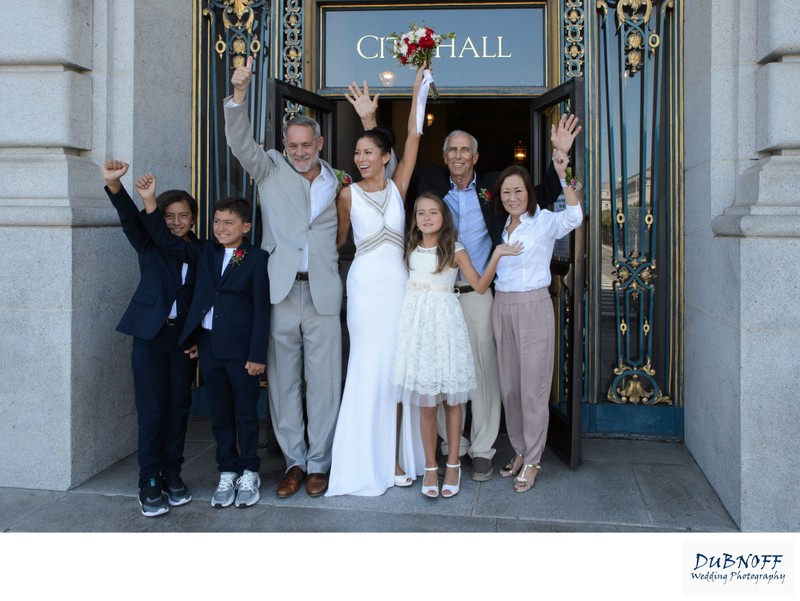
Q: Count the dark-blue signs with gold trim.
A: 1